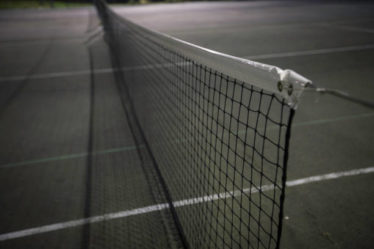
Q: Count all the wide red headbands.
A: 0